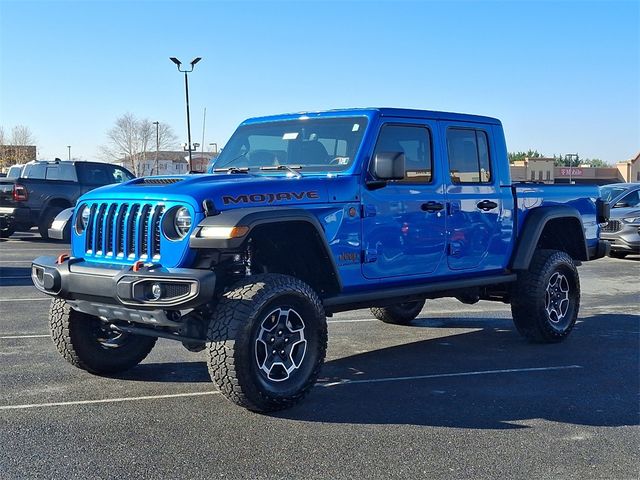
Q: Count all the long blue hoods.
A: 1